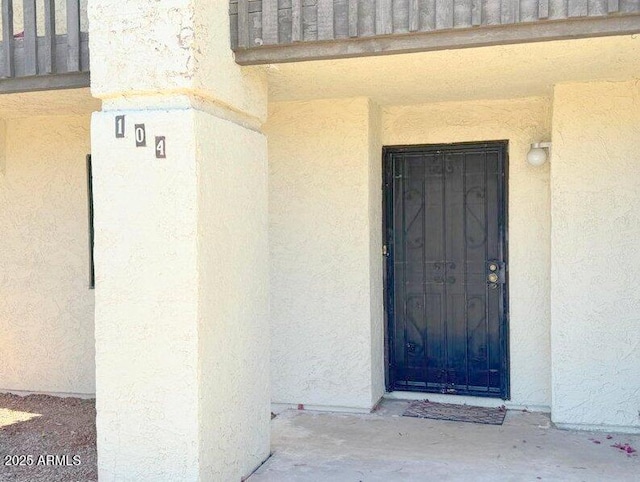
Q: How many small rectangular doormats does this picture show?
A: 1